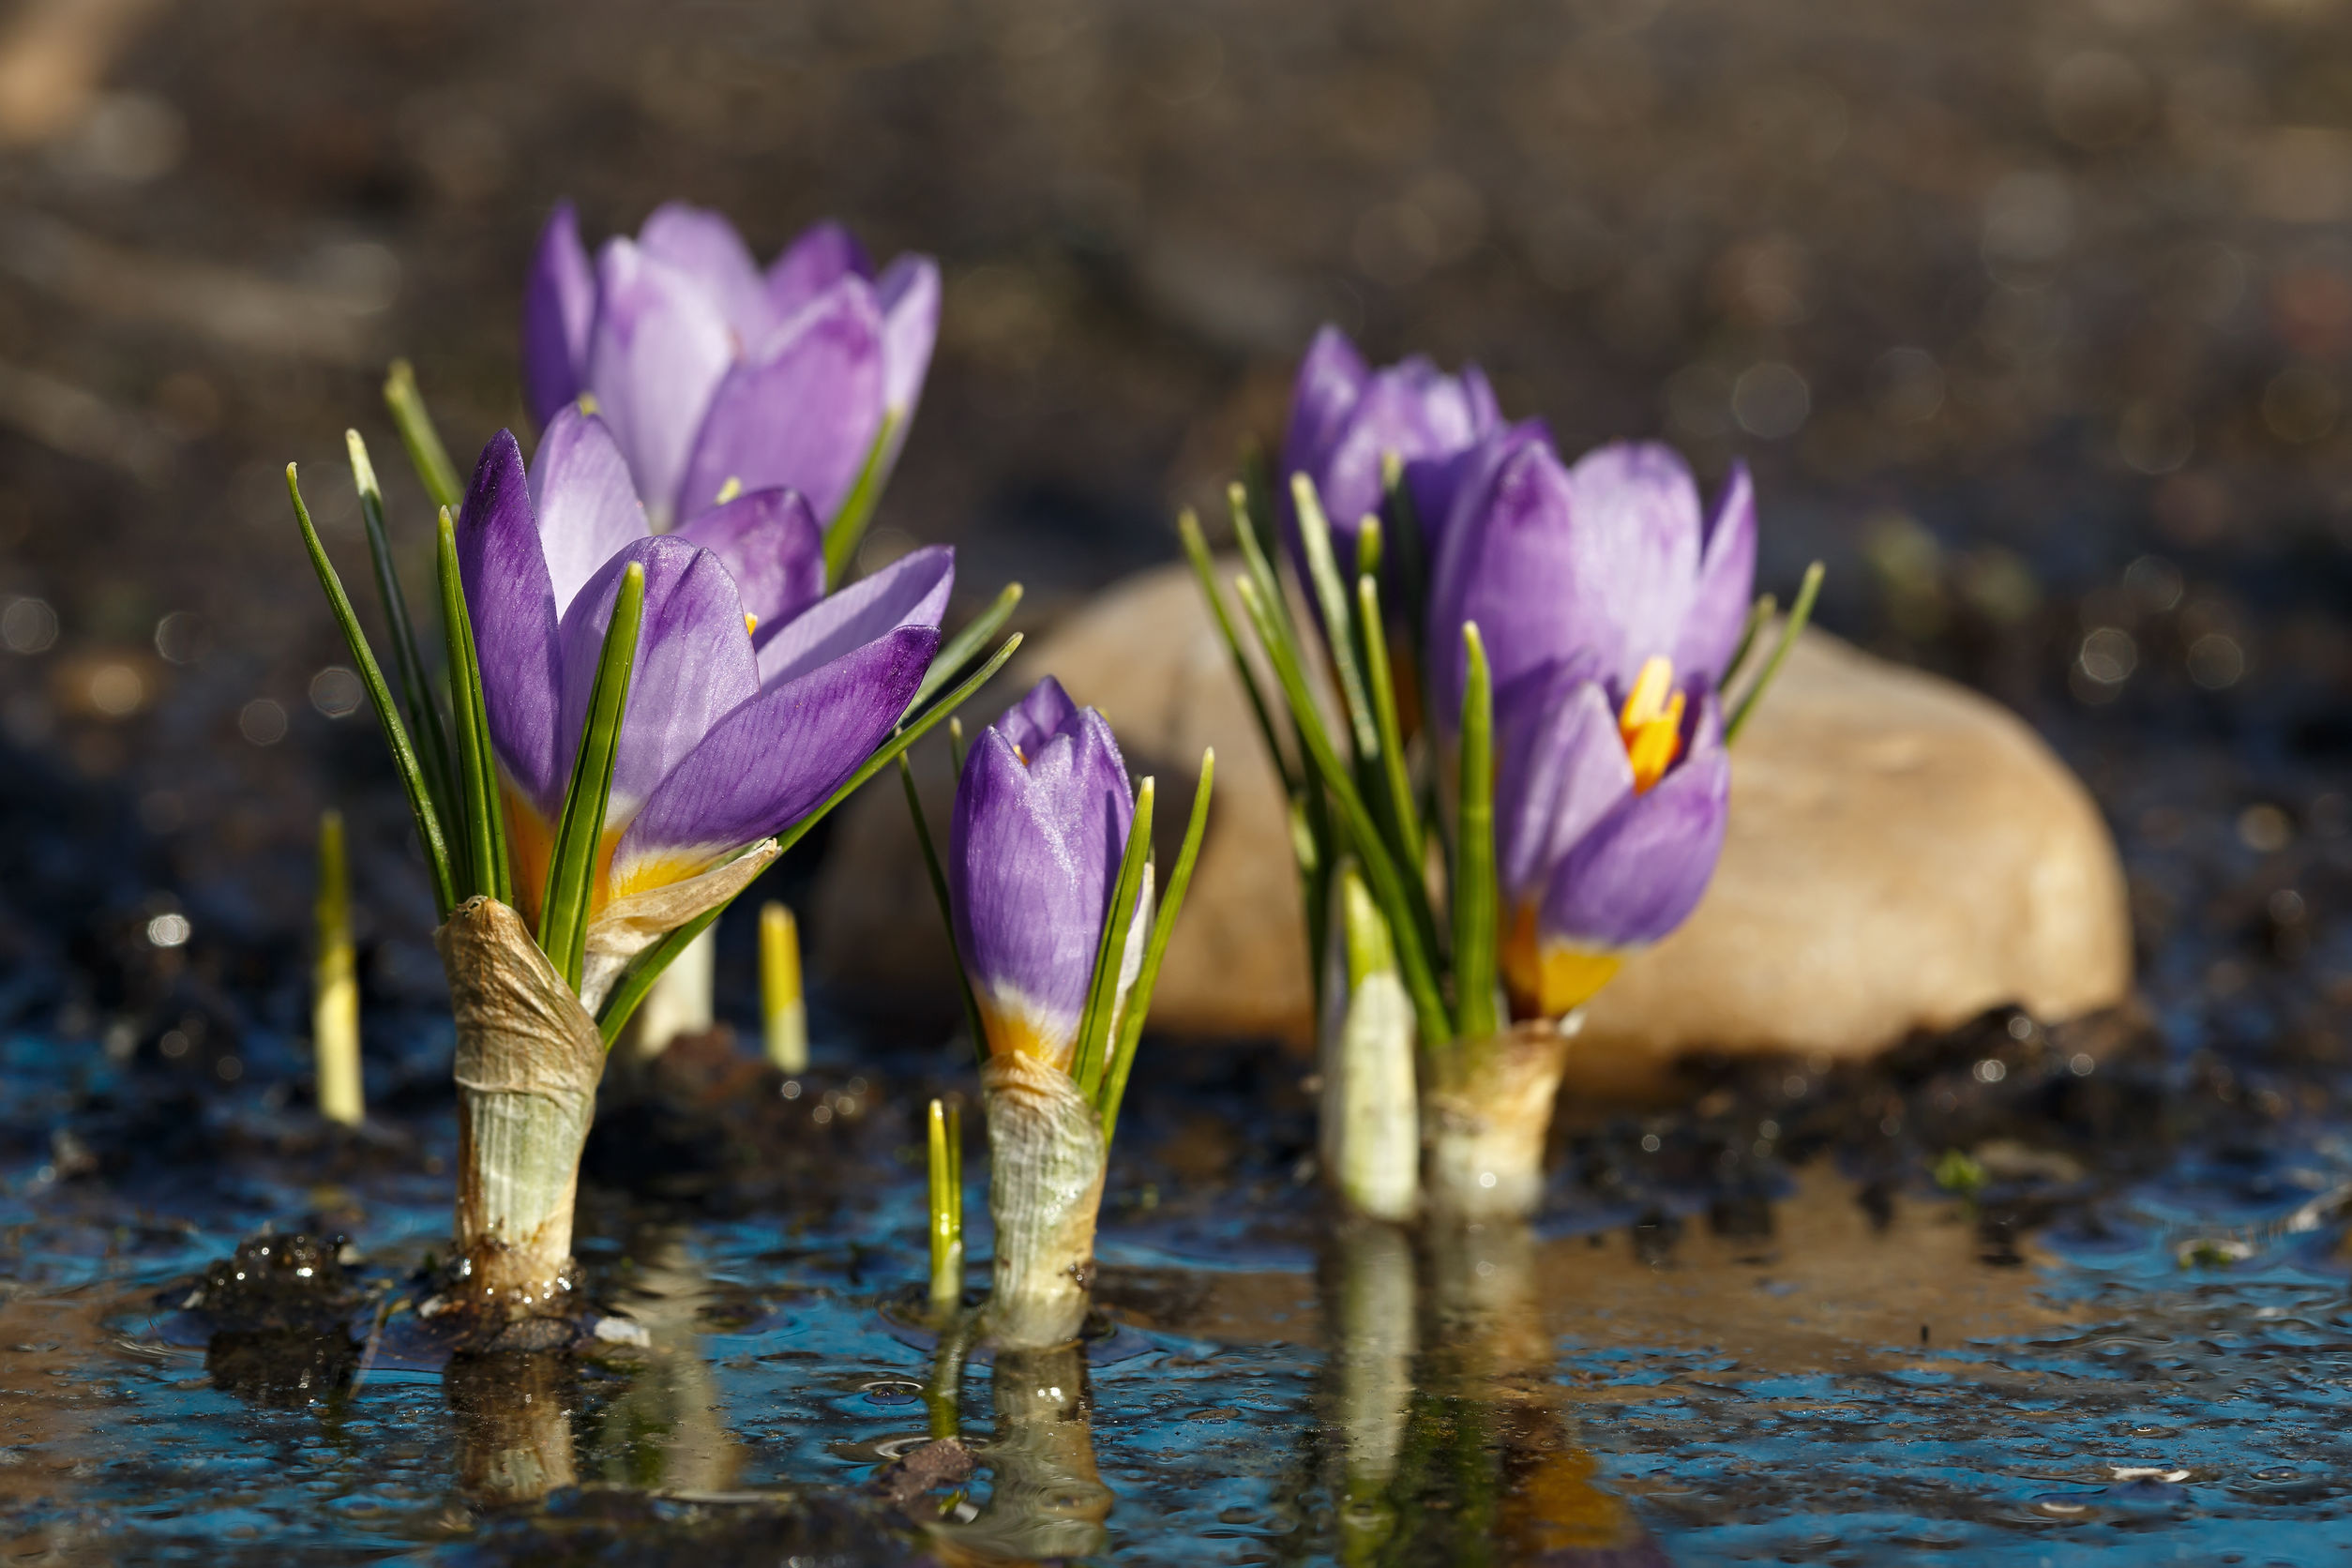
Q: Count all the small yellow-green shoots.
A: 3